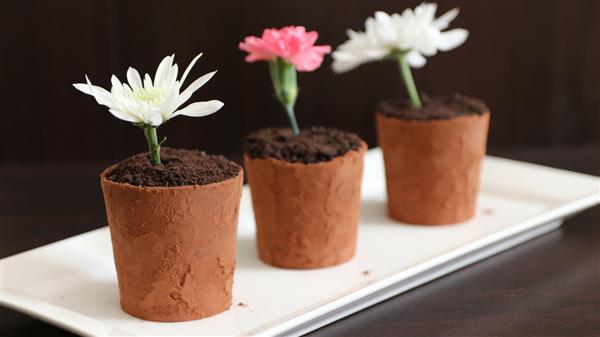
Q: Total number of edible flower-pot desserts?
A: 3